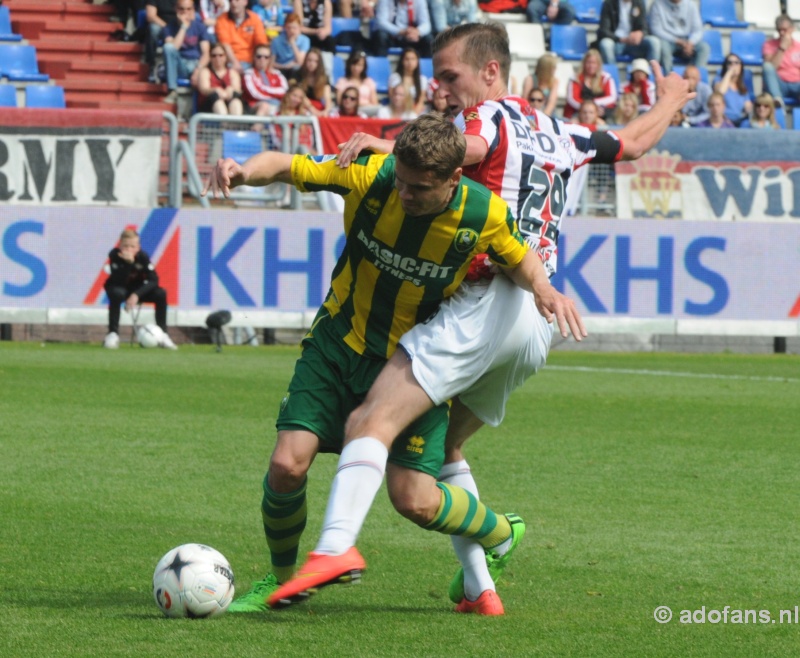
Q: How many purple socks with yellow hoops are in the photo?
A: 0